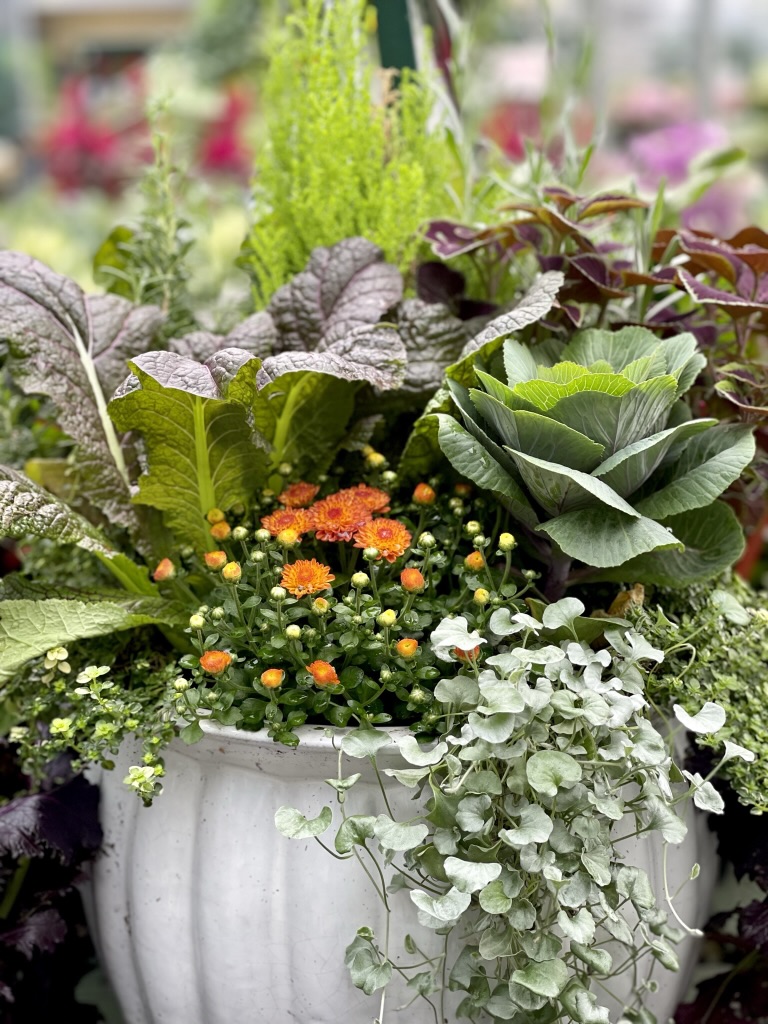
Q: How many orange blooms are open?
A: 6